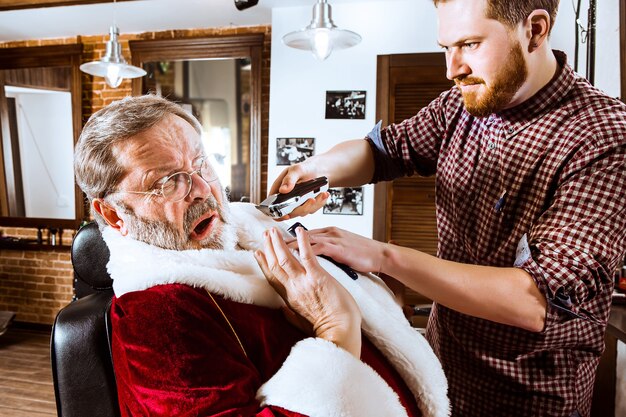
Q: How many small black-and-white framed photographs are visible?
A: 3